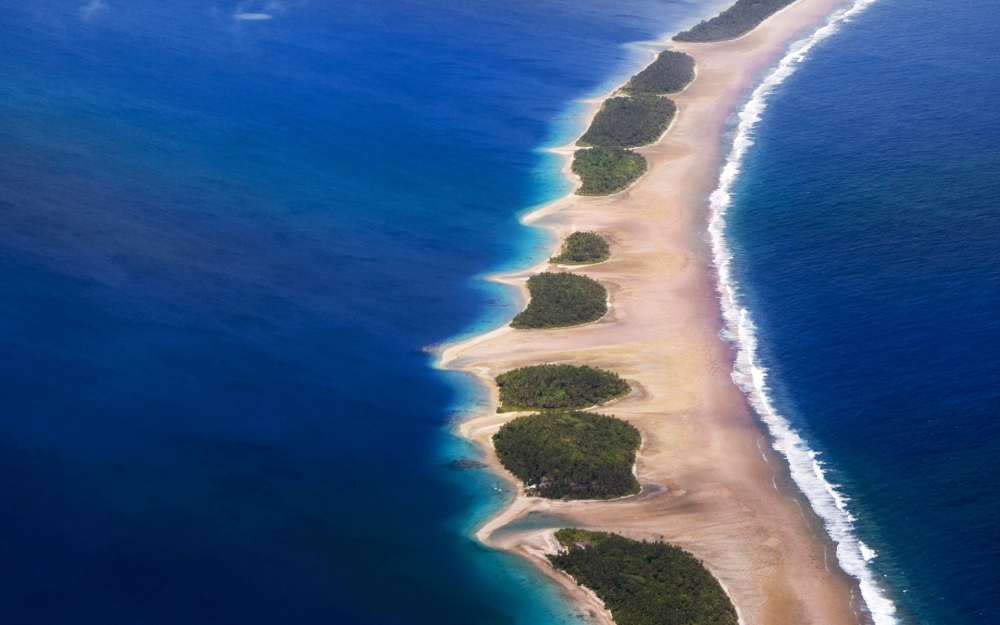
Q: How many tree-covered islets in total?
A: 9